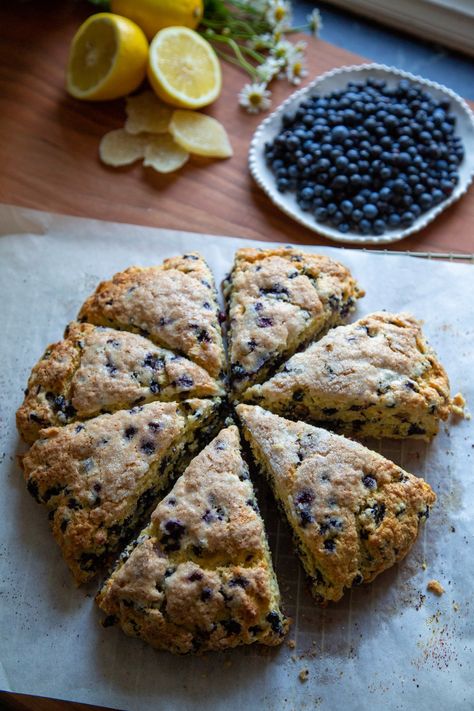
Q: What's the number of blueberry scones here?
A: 7